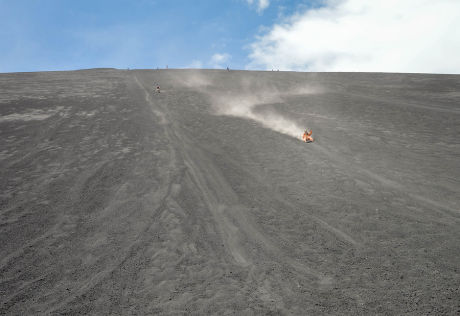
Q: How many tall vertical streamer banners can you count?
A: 0